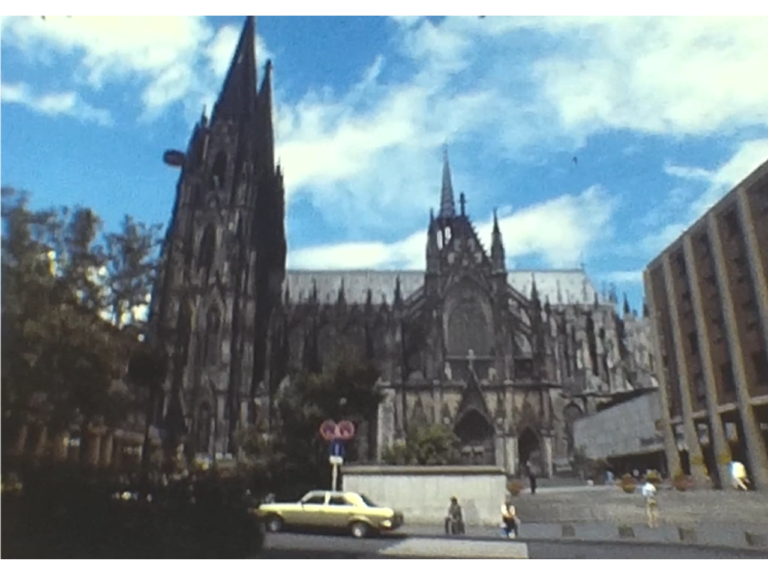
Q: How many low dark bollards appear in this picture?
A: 4